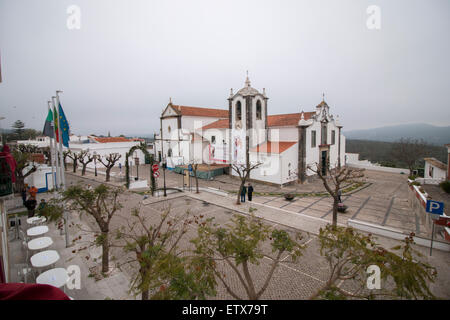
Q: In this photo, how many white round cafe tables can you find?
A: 5